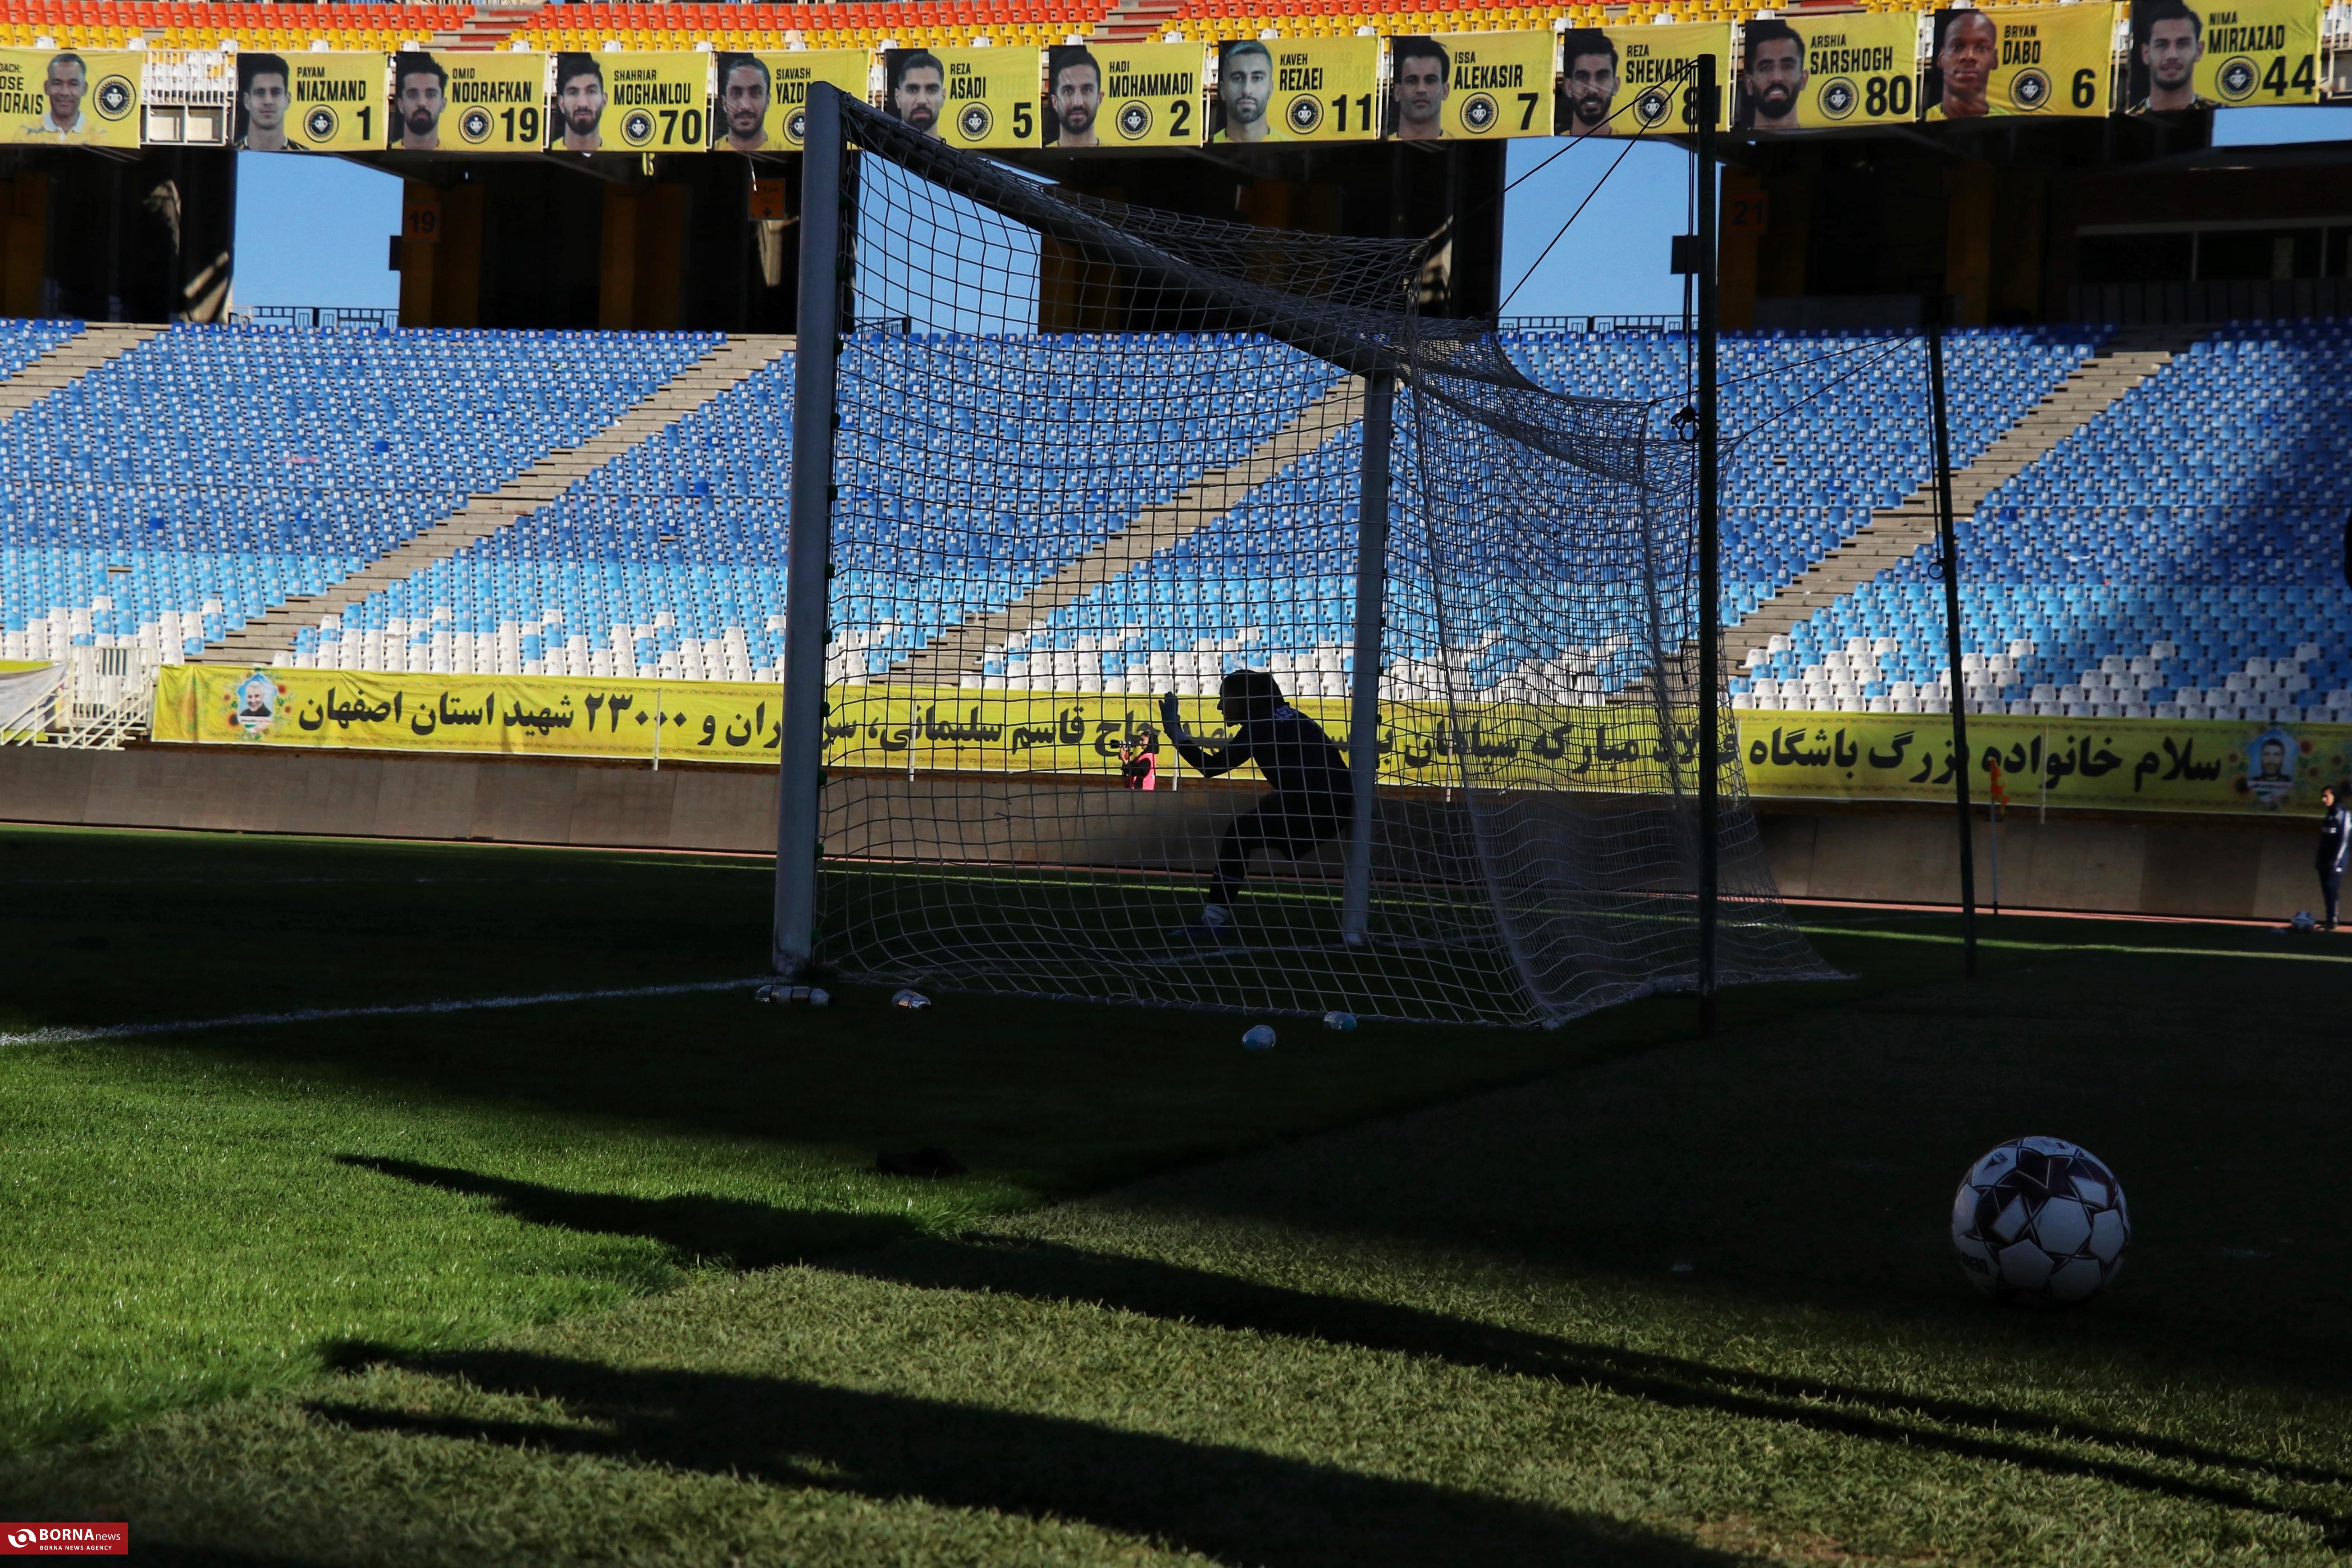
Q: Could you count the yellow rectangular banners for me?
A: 14